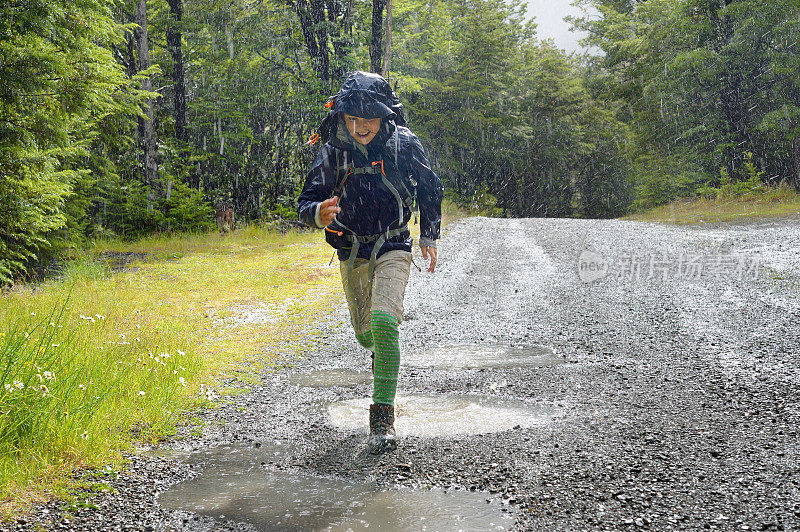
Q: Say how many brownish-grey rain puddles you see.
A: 4